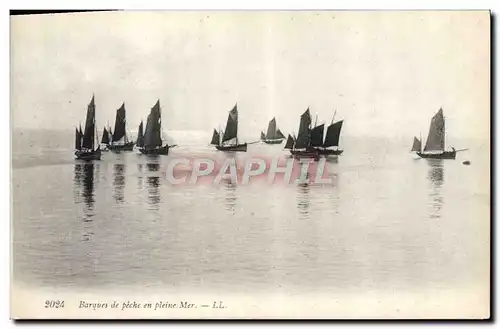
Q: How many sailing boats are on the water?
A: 8